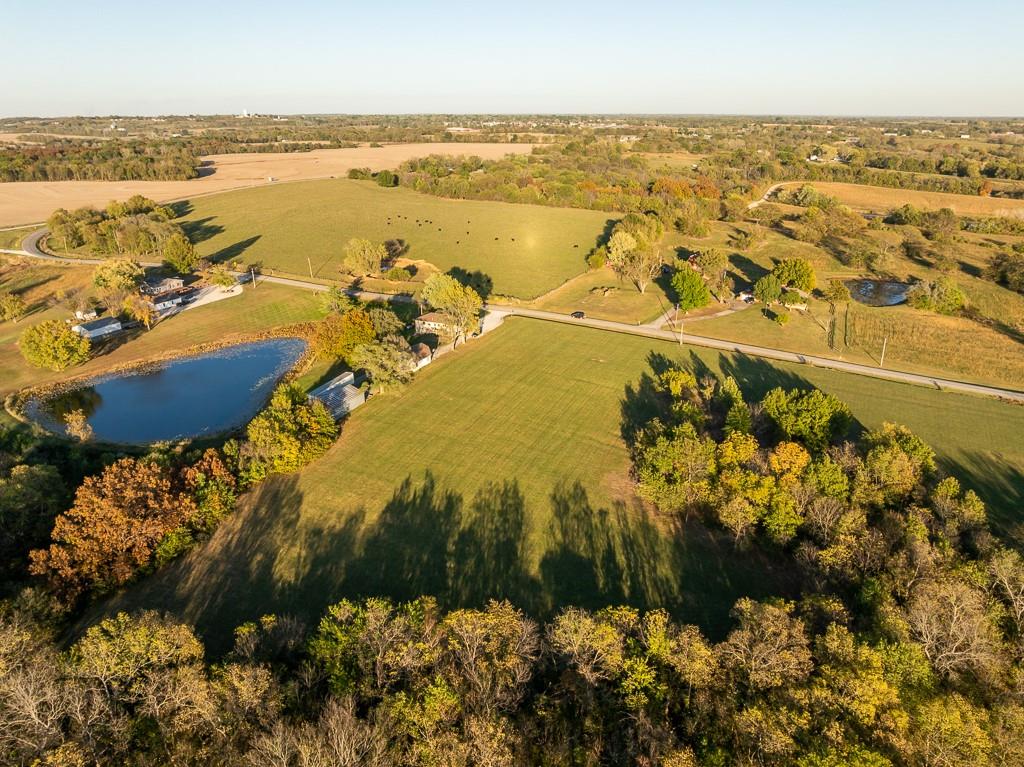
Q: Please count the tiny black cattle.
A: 15